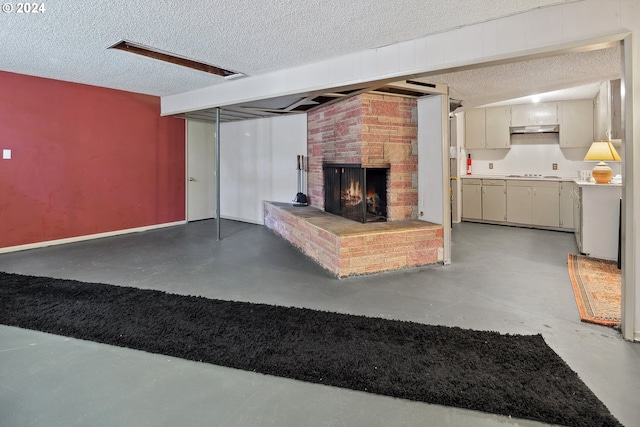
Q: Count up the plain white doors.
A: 1